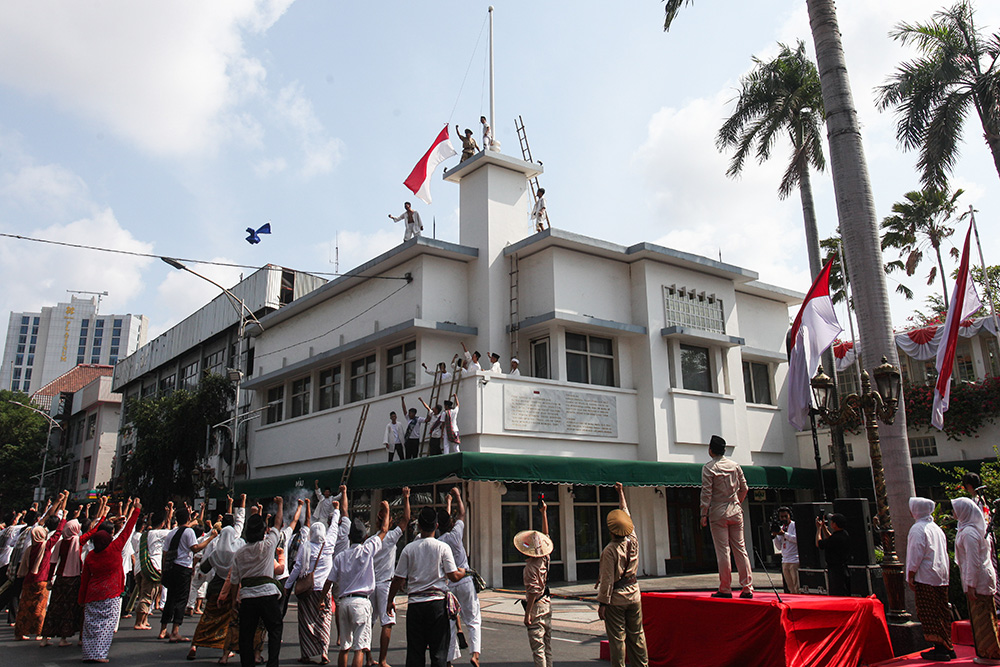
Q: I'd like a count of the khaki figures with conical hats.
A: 1